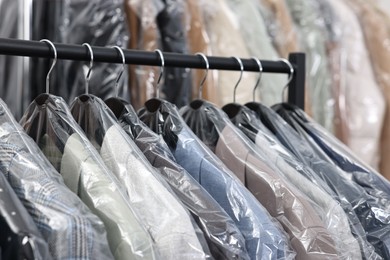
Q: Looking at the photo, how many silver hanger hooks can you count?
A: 8